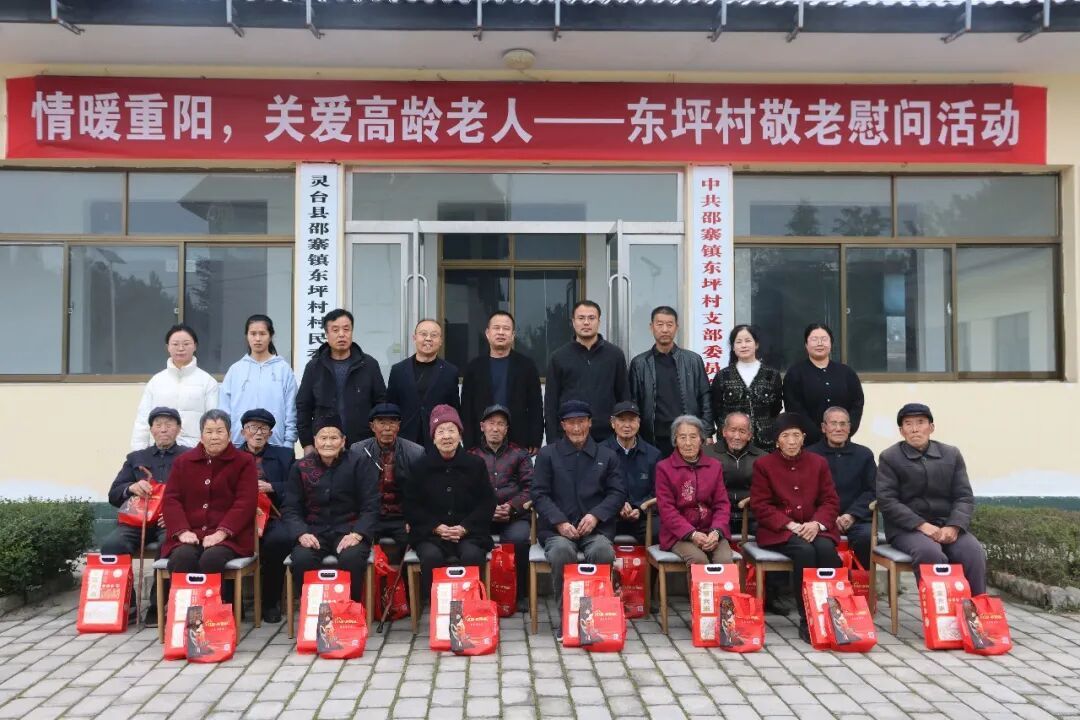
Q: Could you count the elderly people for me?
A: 14